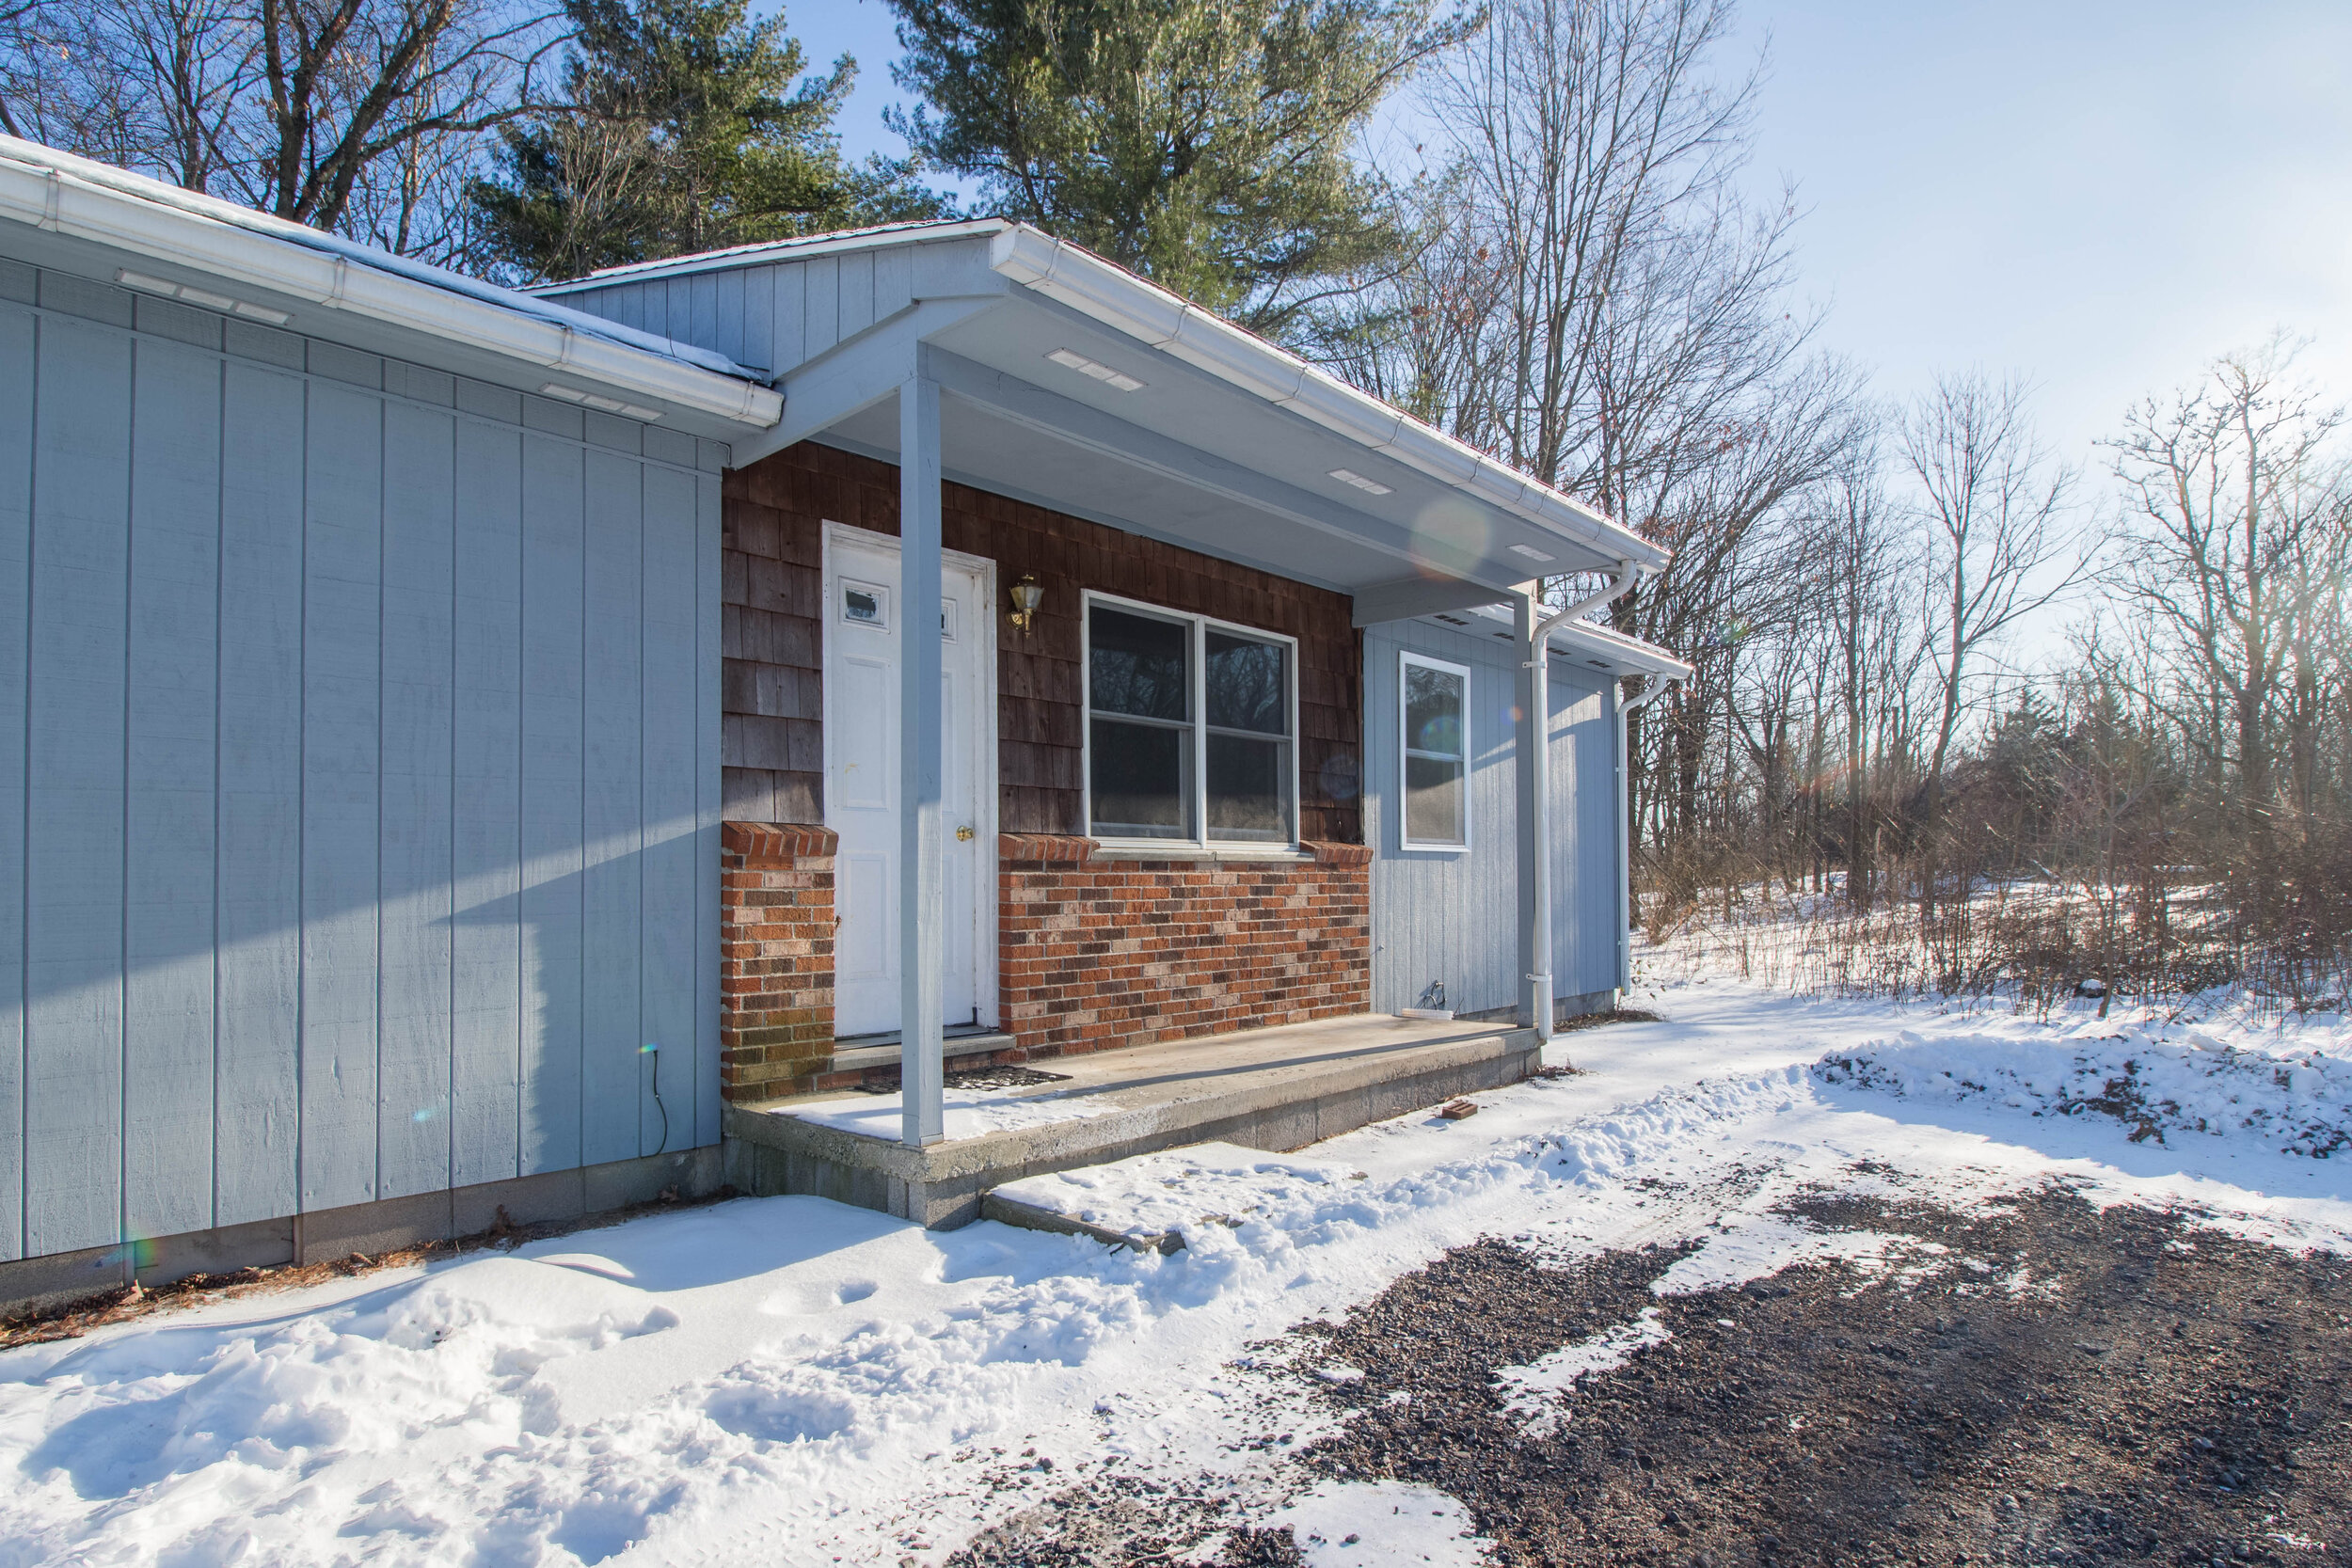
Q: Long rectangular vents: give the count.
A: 9